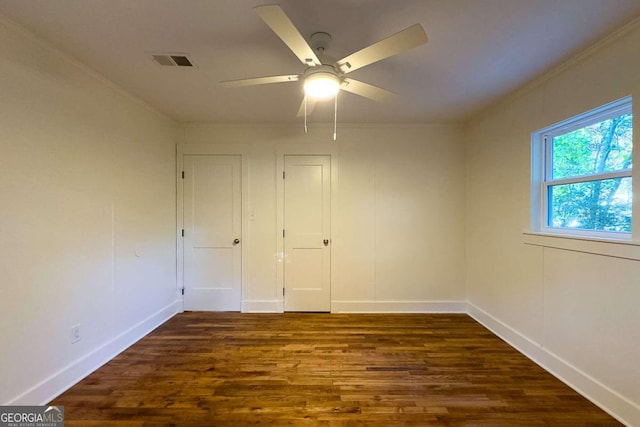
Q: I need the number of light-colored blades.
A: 5